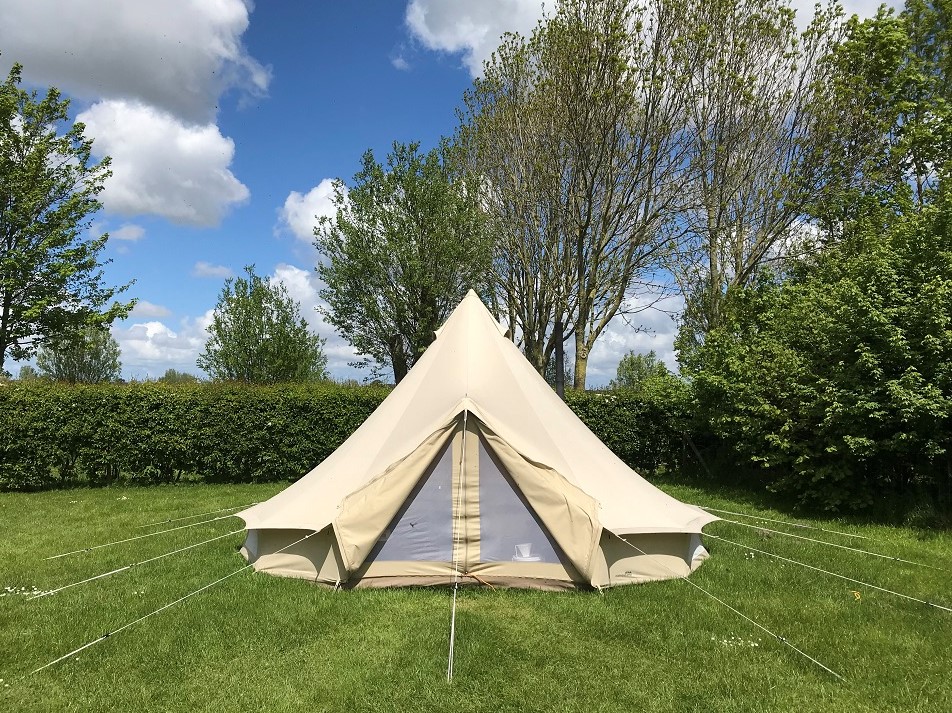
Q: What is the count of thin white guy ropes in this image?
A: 9